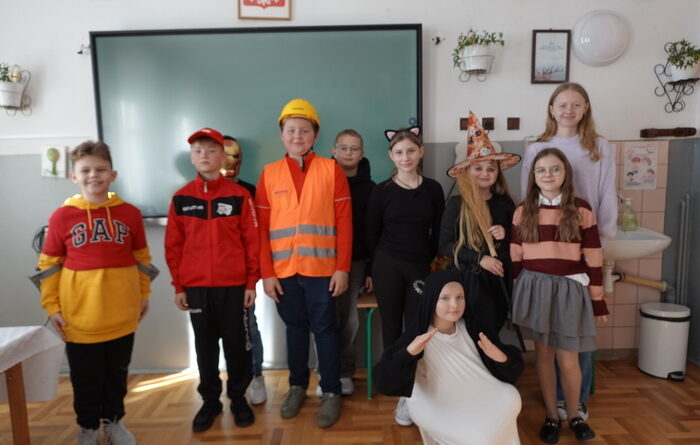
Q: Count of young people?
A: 10